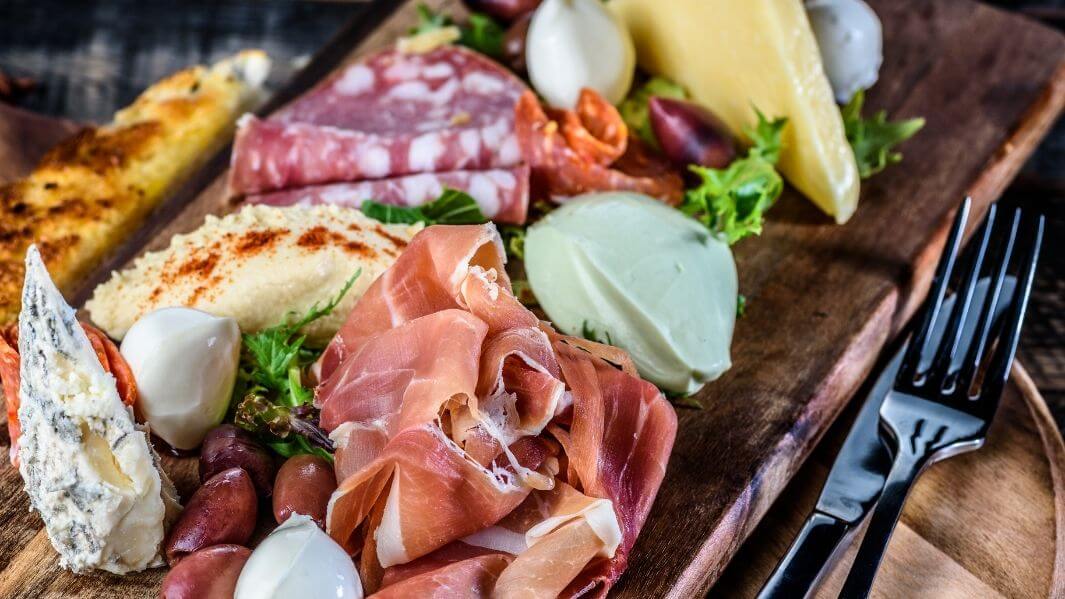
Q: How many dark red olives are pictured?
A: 7